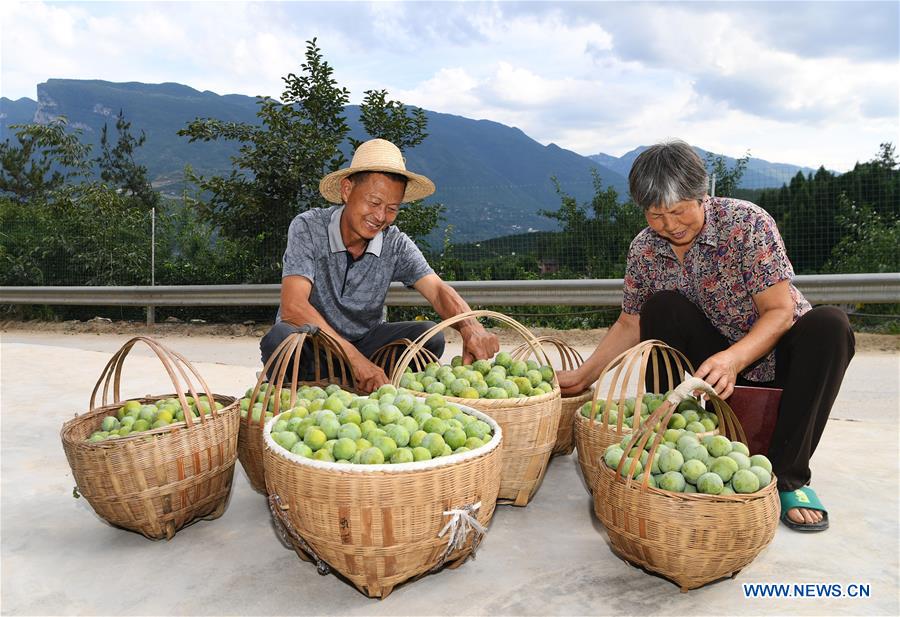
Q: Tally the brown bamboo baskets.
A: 8